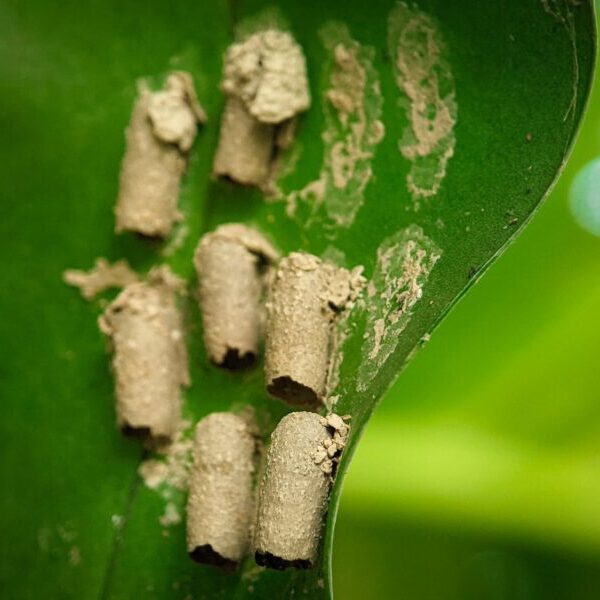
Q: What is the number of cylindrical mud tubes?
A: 7